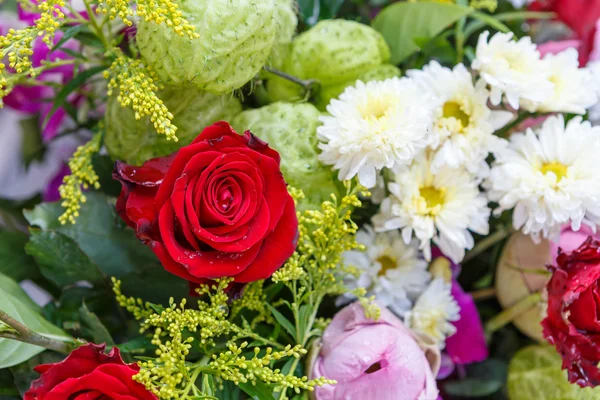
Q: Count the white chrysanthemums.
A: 8